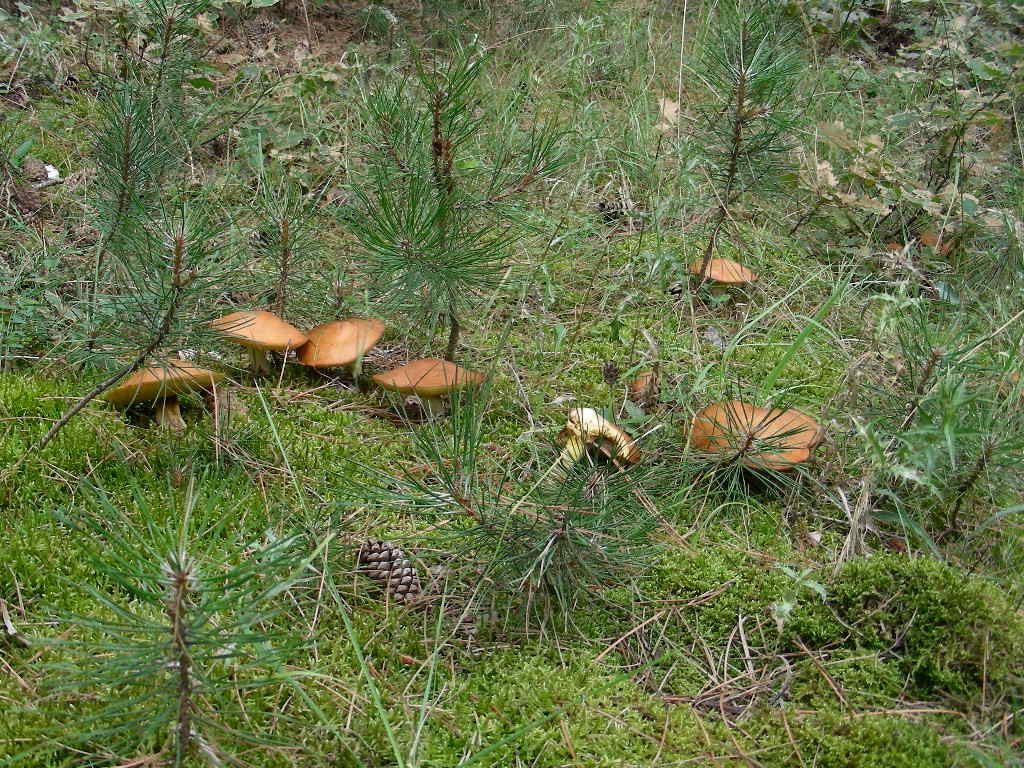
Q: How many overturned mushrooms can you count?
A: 1